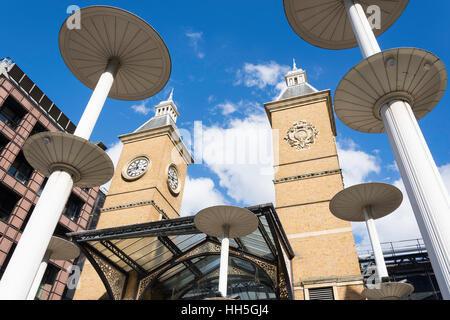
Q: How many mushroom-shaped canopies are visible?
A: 8